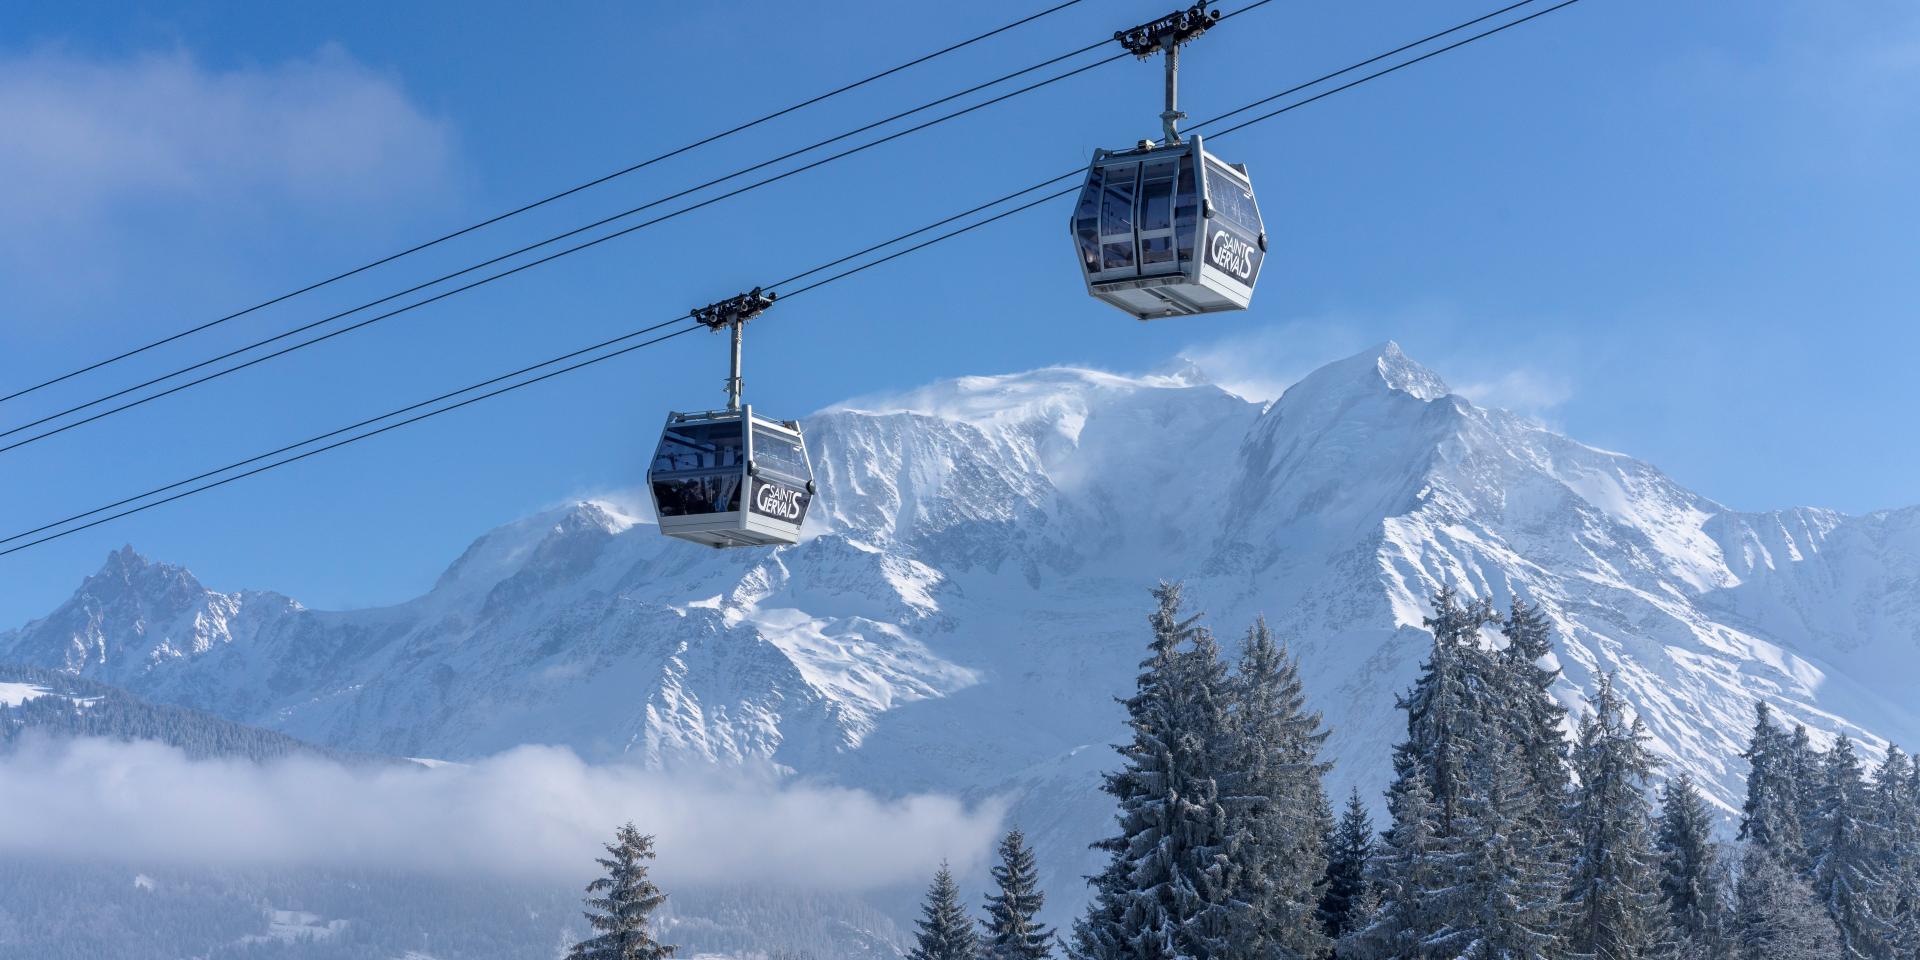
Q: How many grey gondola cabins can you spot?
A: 2